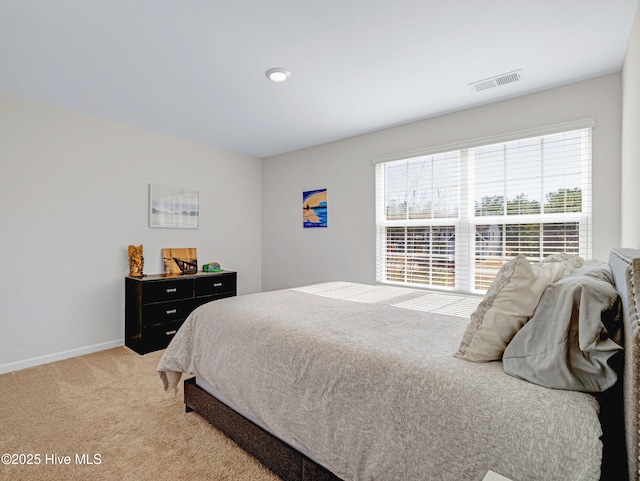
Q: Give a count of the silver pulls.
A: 4